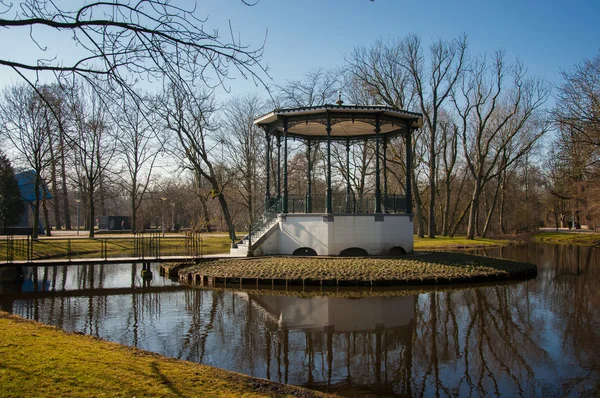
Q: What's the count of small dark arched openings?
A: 3